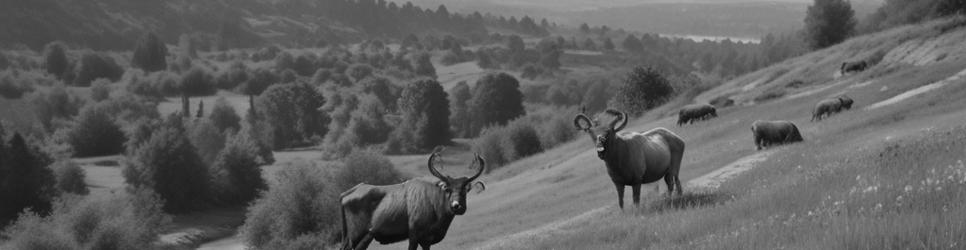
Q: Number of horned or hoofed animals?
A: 6